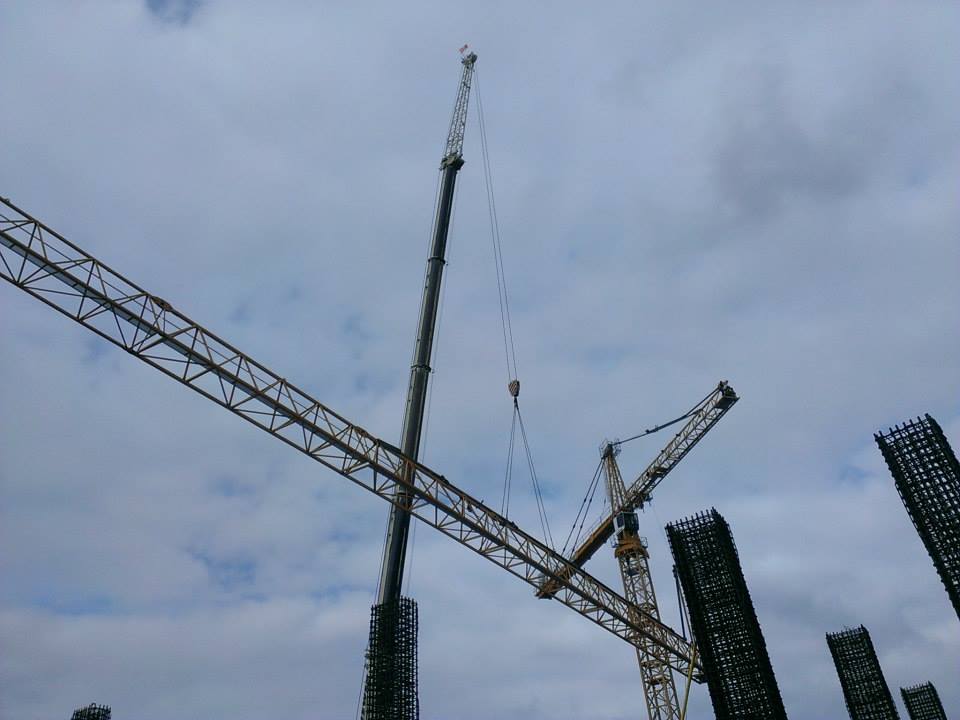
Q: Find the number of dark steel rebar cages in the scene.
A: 6